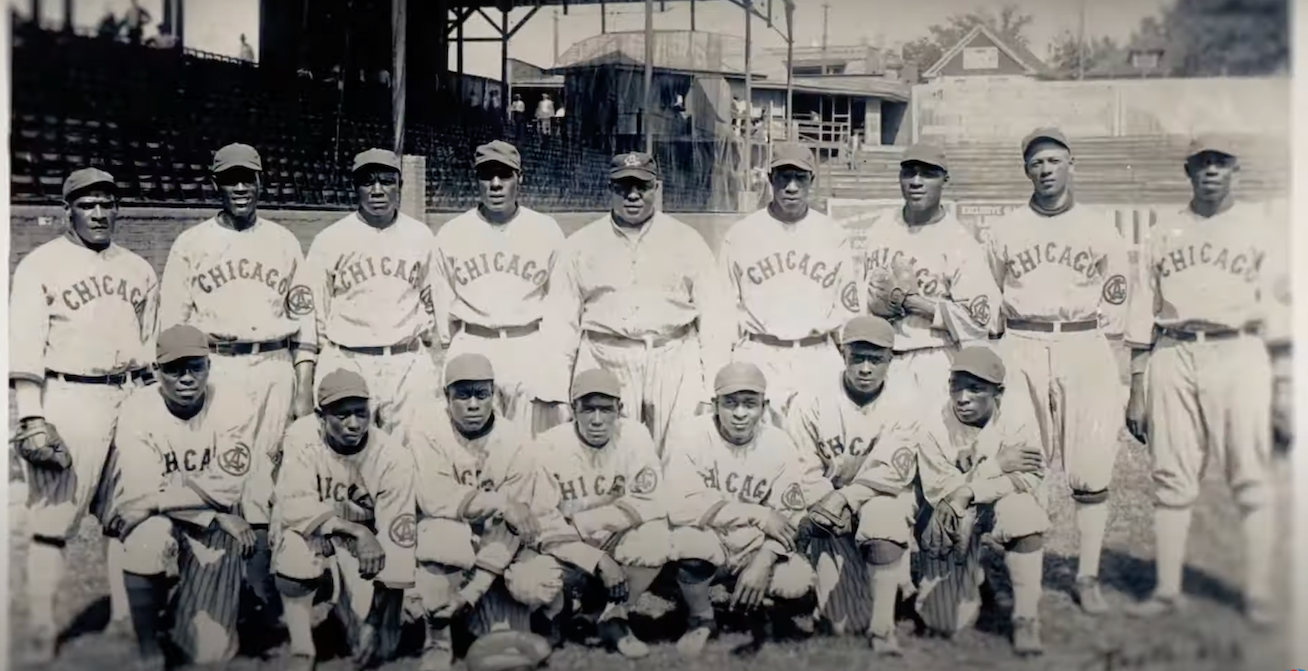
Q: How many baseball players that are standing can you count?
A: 9